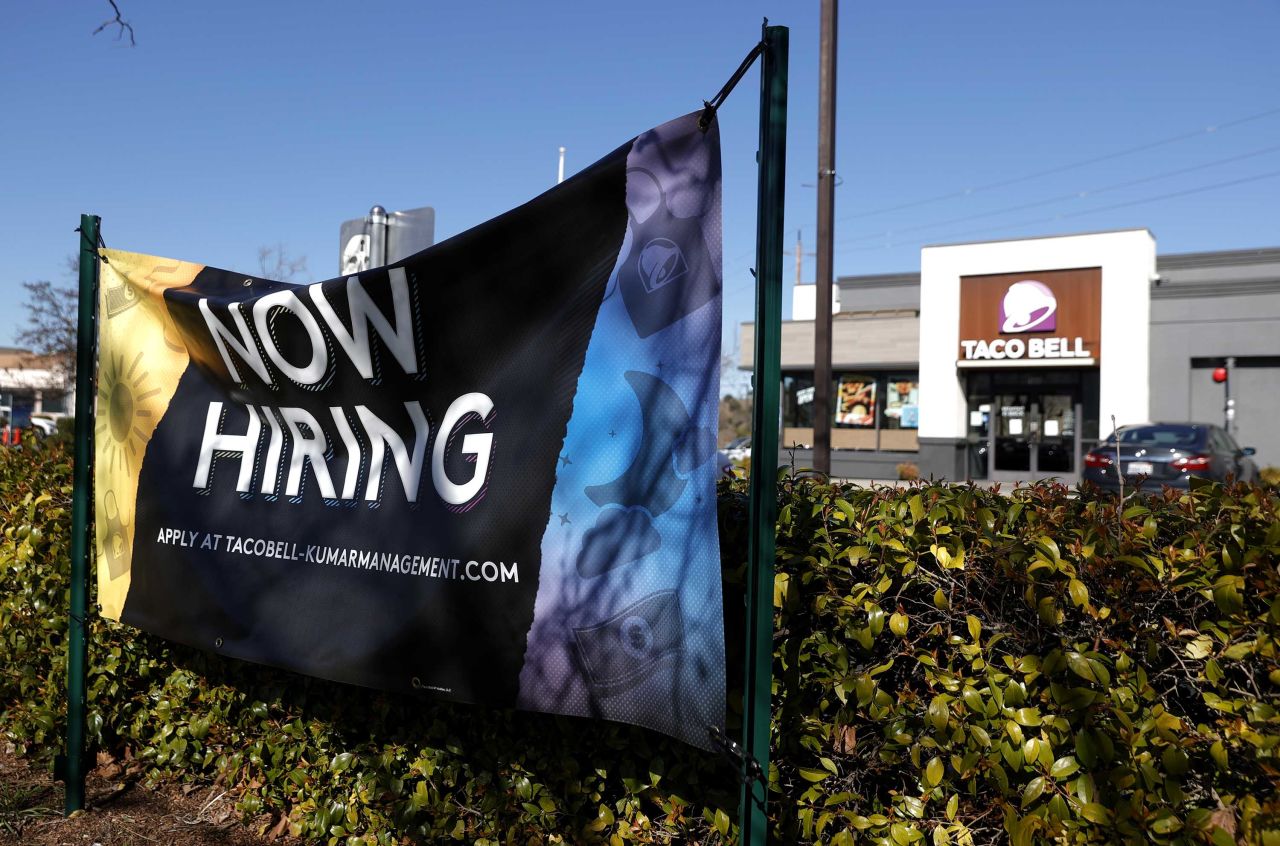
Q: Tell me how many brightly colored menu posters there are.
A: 2